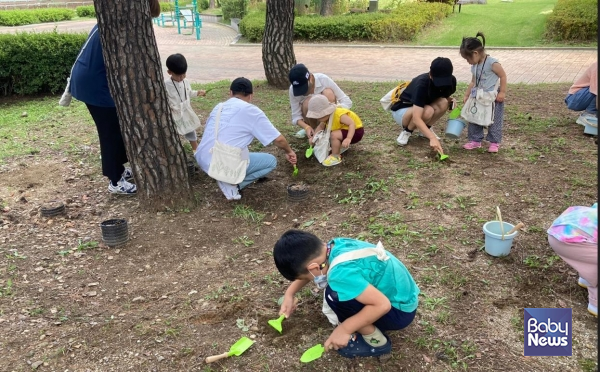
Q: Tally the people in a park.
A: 10